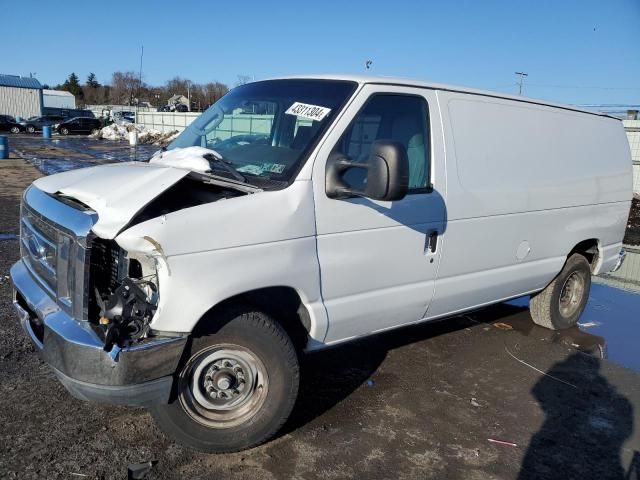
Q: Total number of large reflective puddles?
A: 1